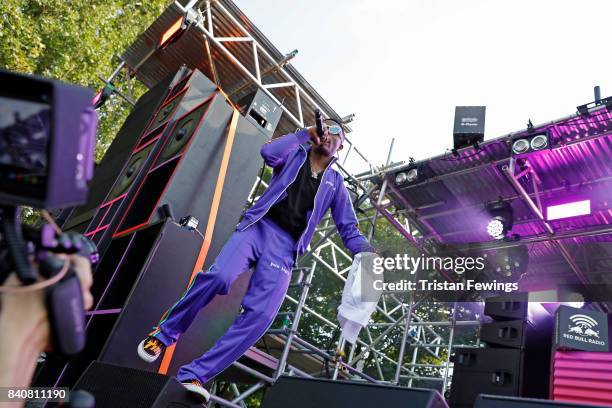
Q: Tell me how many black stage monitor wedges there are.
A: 3